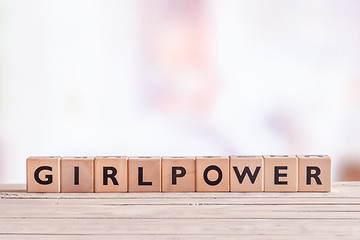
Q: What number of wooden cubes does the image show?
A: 9